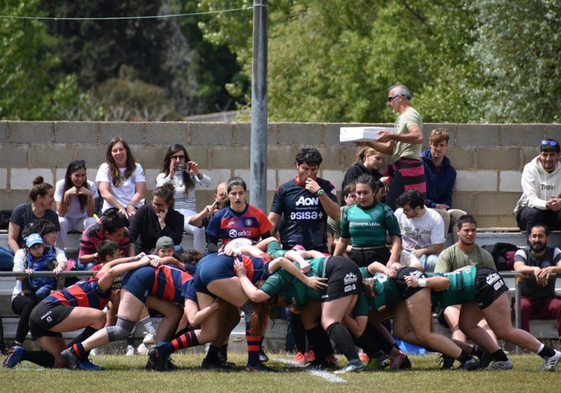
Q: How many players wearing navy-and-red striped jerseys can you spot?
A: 4